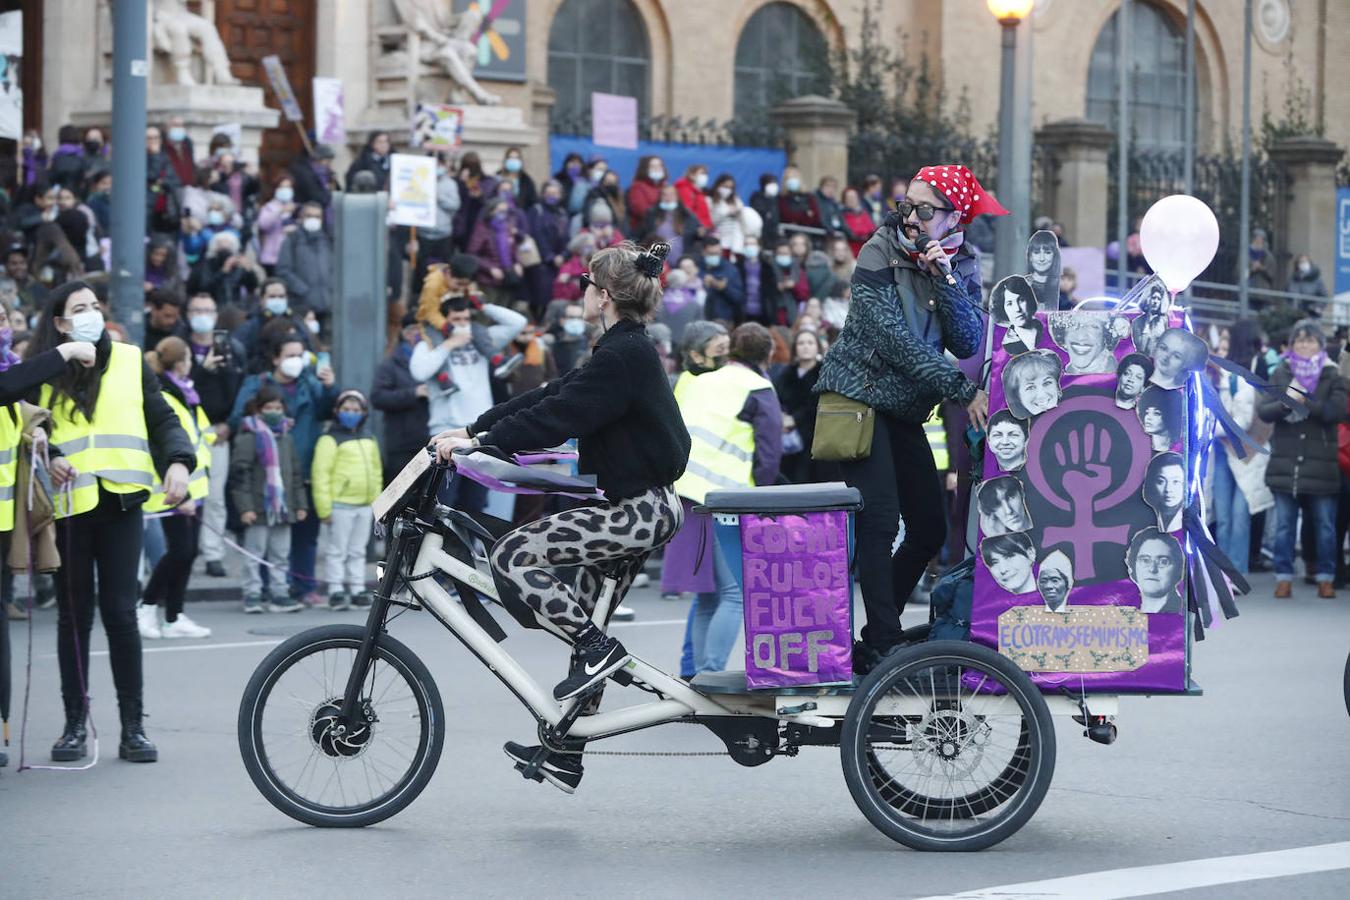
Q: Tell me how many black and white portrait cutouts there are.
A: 14